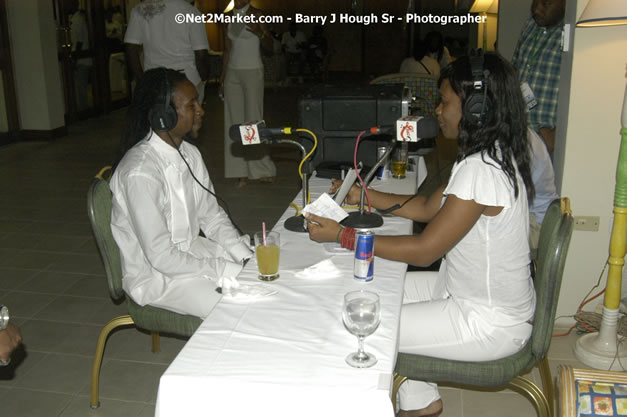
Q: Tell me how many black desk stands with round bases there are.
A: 2